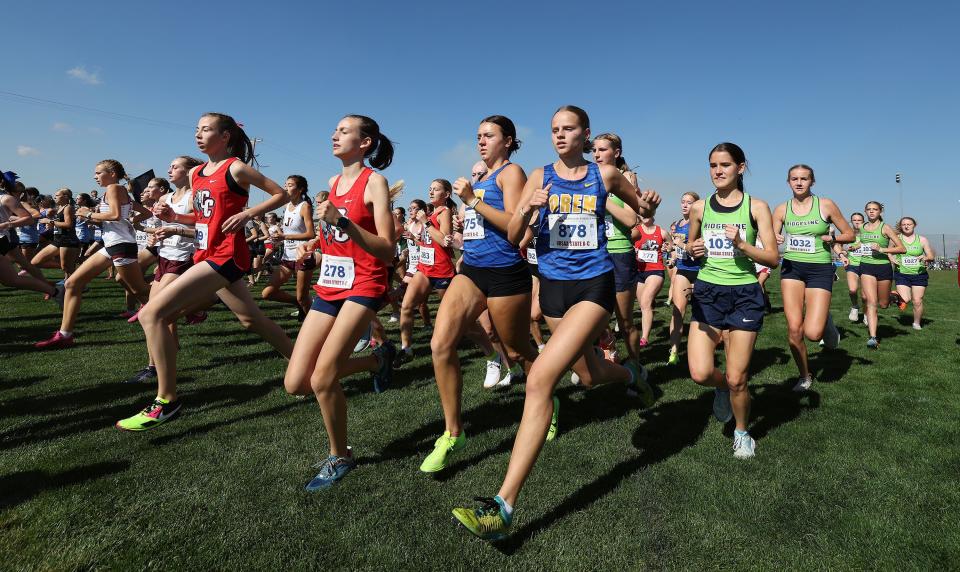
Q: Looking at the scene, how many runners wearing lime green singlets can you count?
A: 6